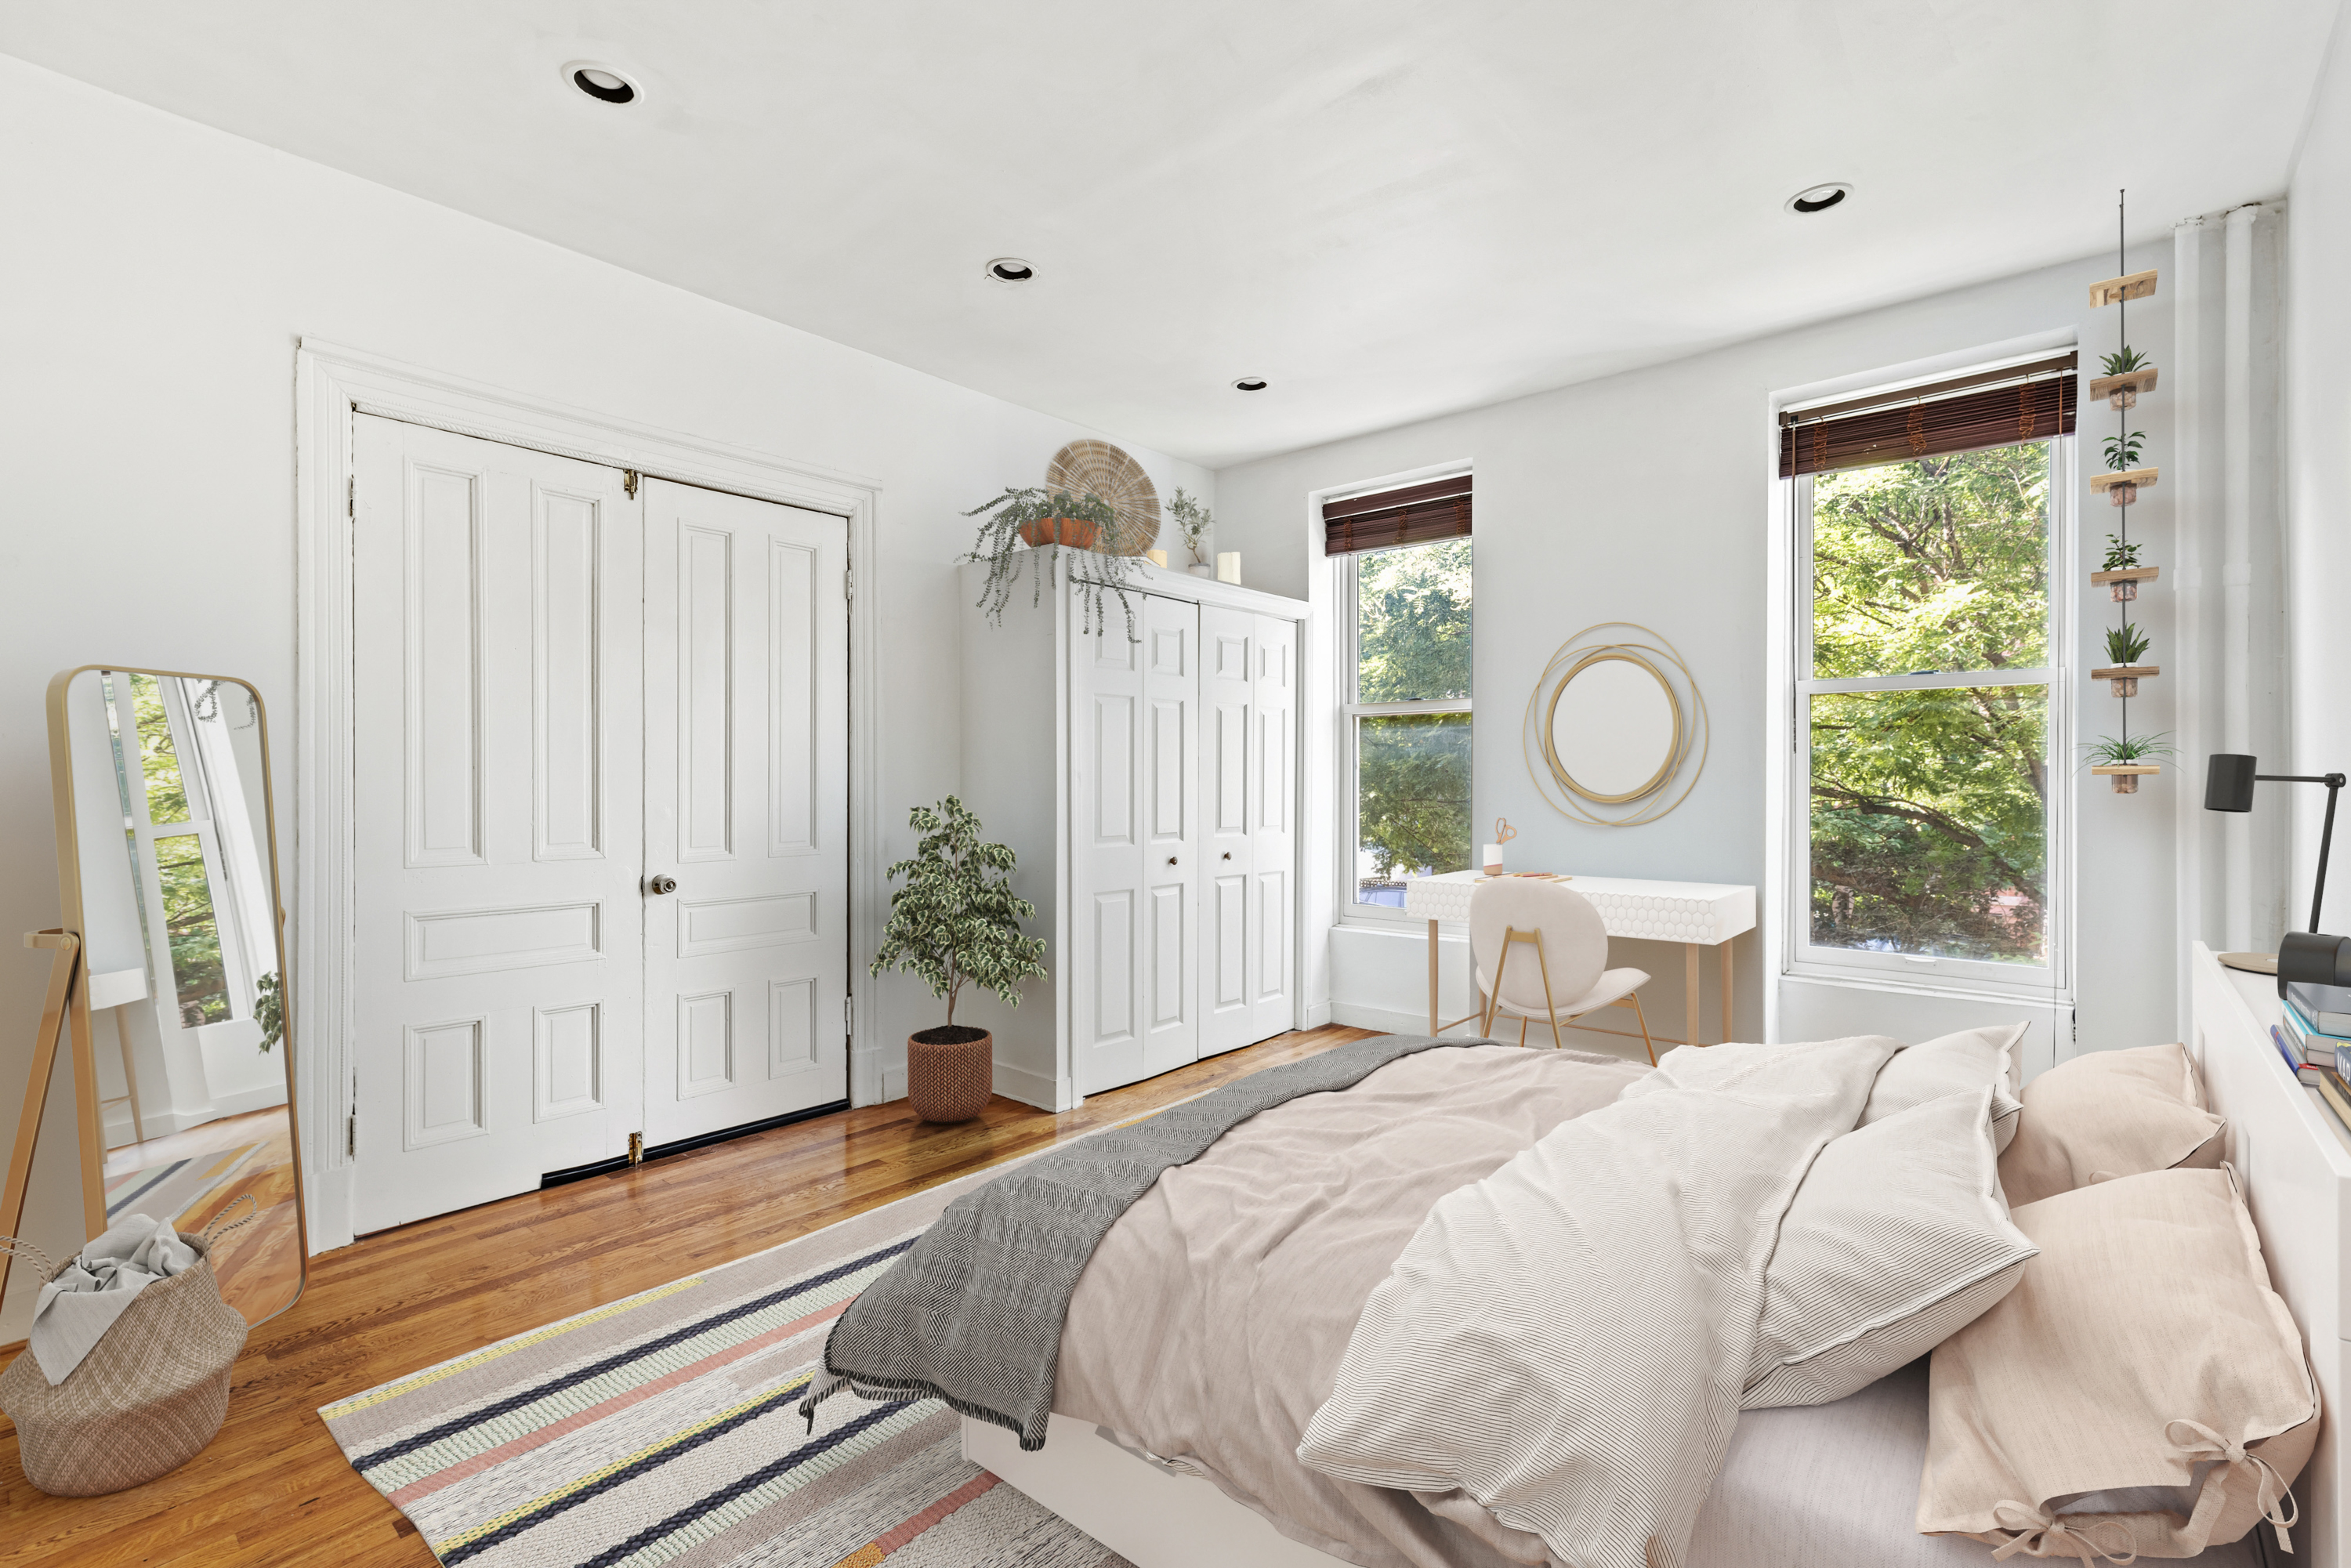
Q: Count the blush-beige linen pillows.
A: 2